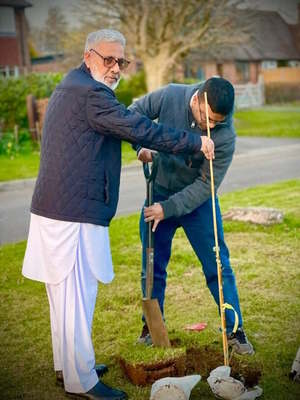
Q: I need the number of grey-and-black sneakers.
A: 2